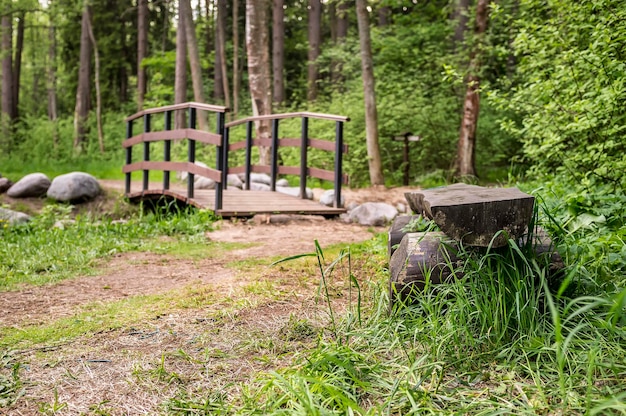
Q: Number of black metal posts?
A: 10